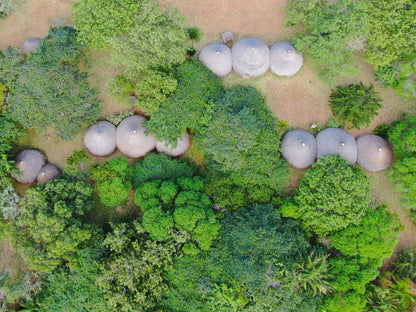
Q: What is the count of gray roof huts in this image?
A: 12